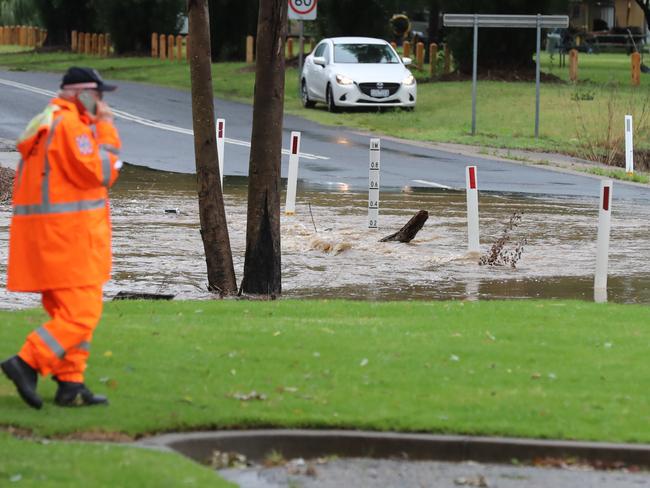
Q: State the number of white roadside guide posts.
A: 5